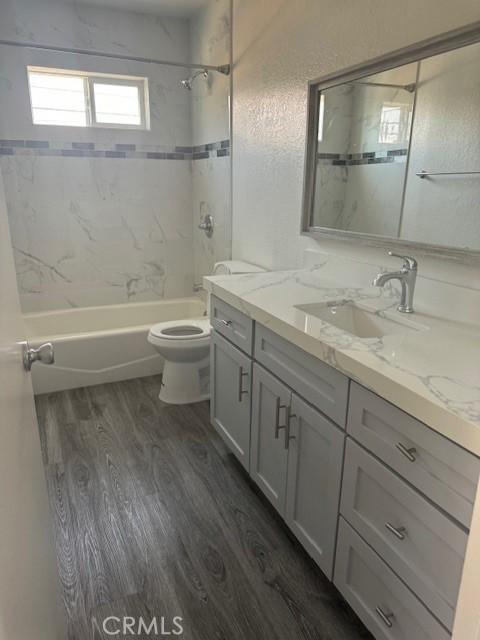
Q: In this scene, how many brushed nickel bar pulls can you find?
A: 7